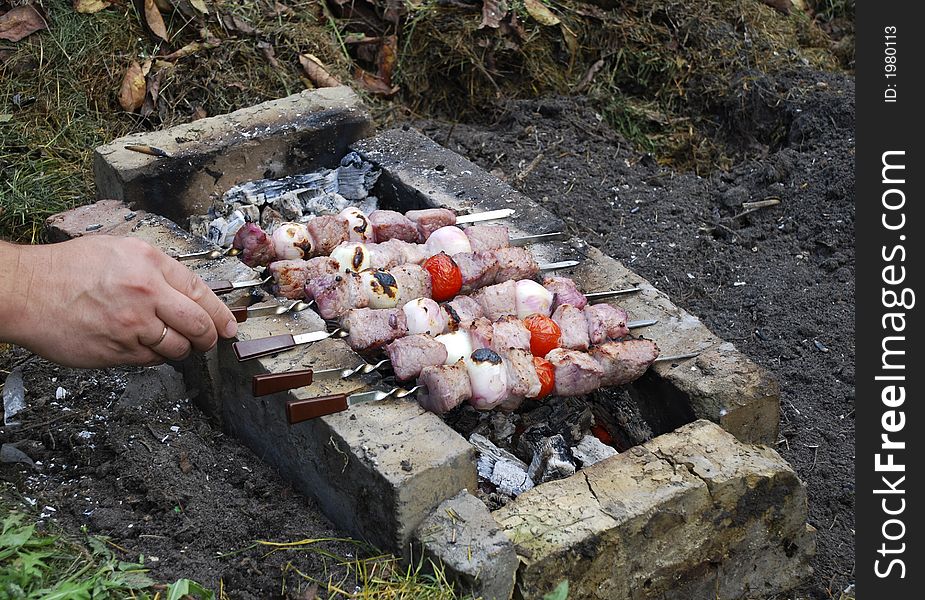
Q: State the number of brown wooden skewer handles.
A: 5